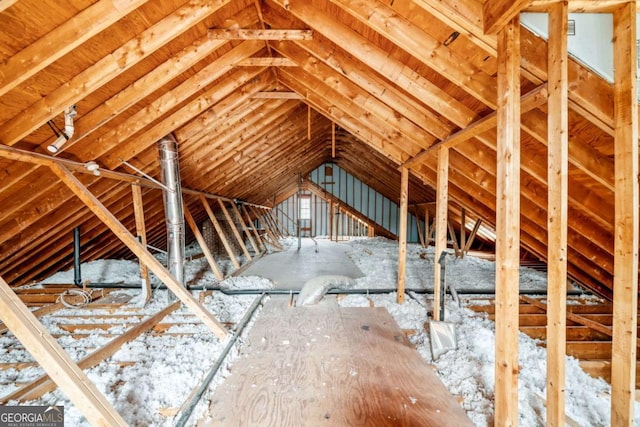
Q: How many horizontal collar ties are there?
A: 3